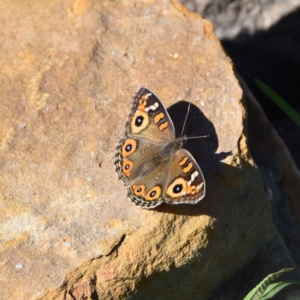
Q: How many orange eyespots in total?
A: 6